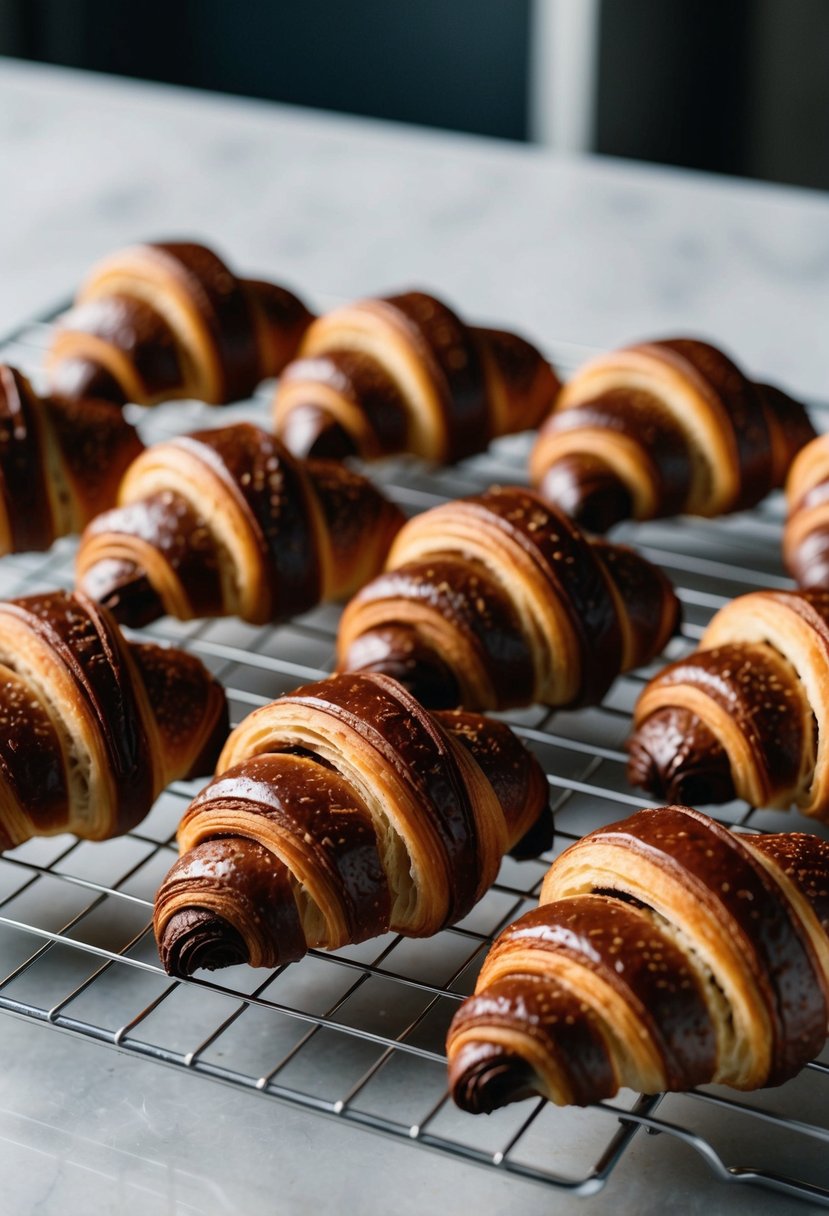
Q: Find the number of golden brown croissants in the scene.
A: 11